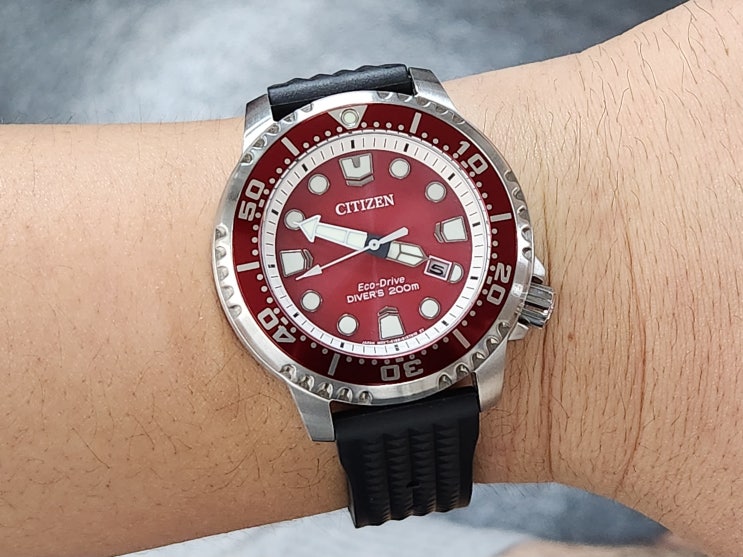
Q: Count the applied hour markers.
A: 12